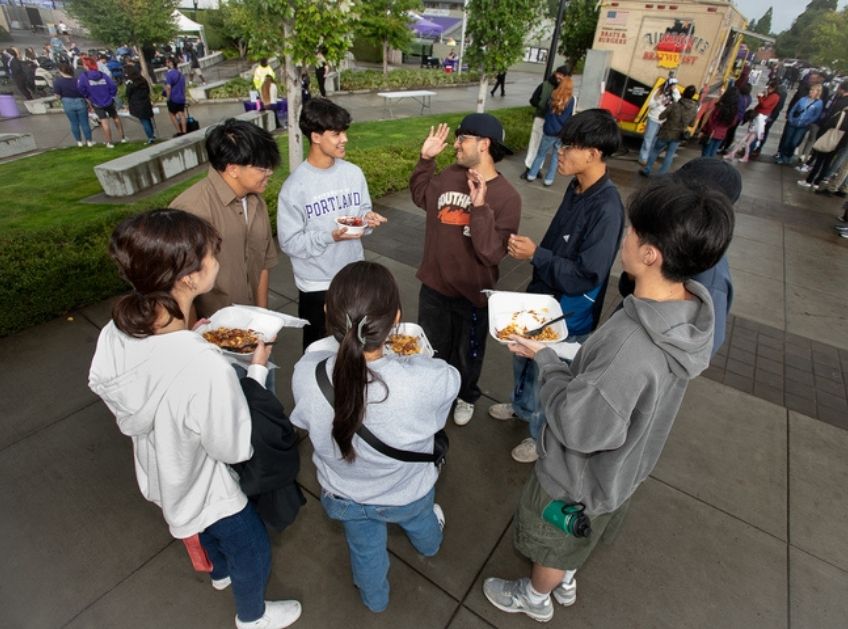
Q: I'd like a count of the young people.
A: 8